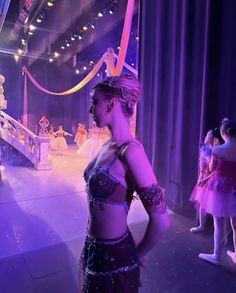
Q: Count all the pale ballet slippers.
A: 3